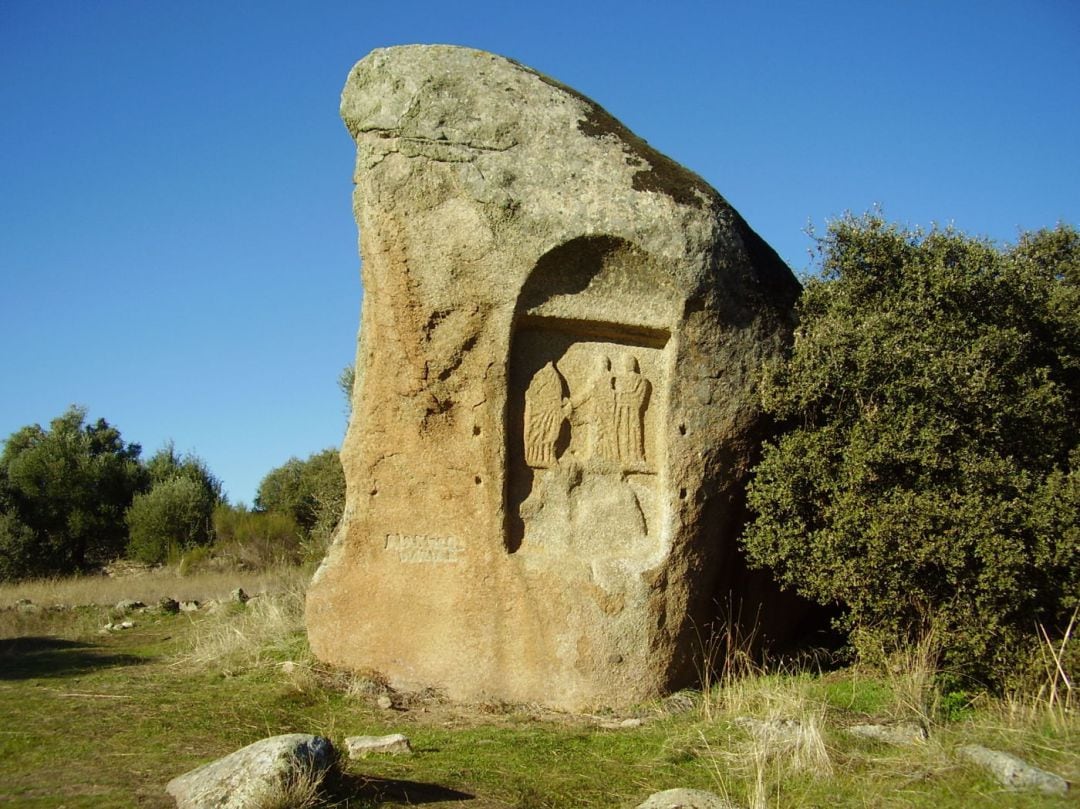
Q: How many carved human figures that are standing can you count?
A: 3